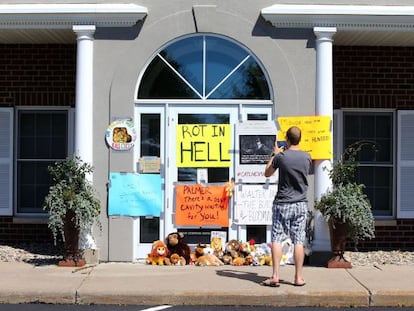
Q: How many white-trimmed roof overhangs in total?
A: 2